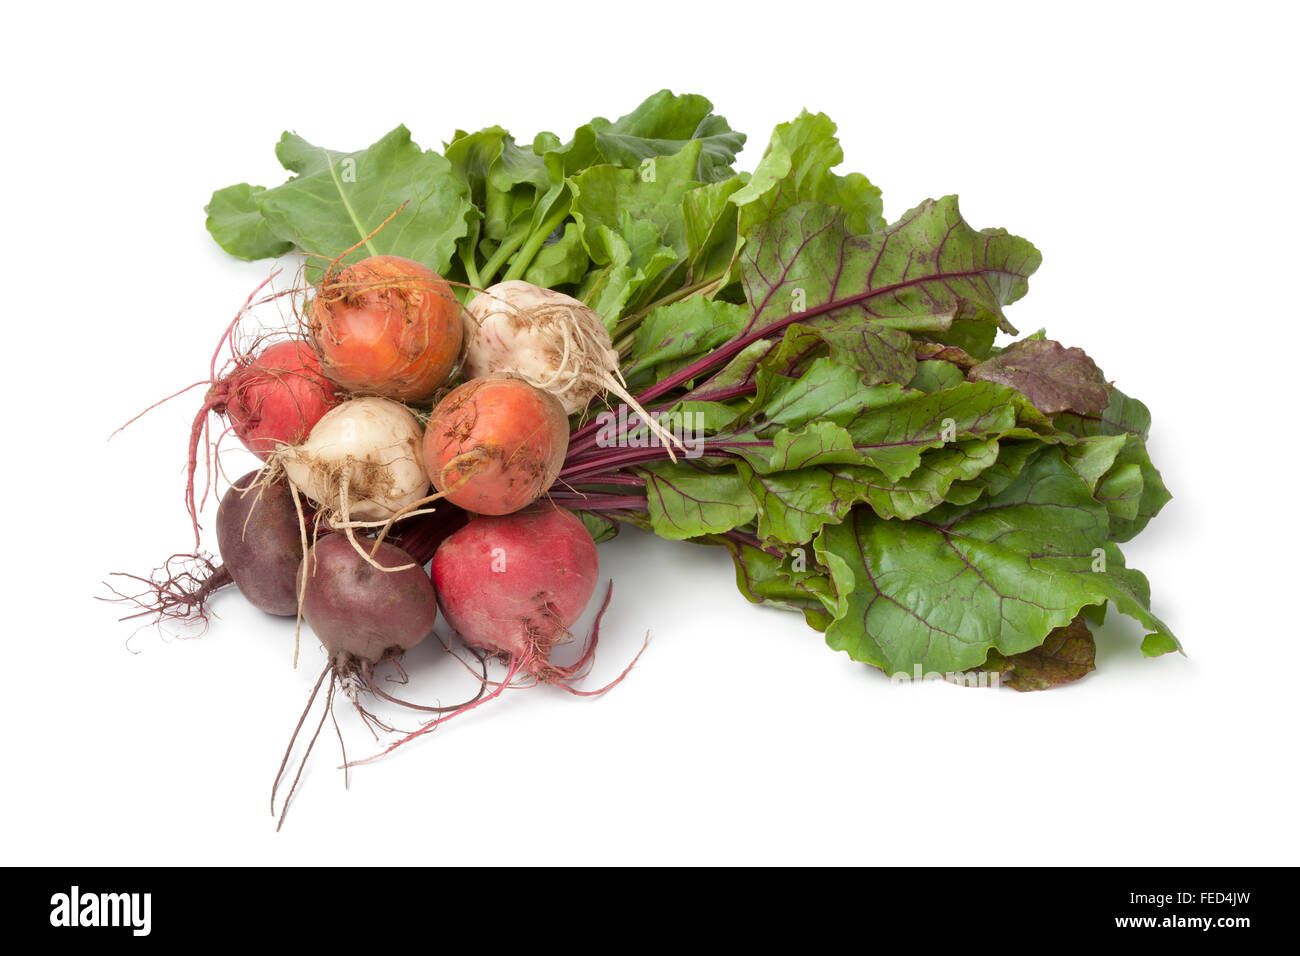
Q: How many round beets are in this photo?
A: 8